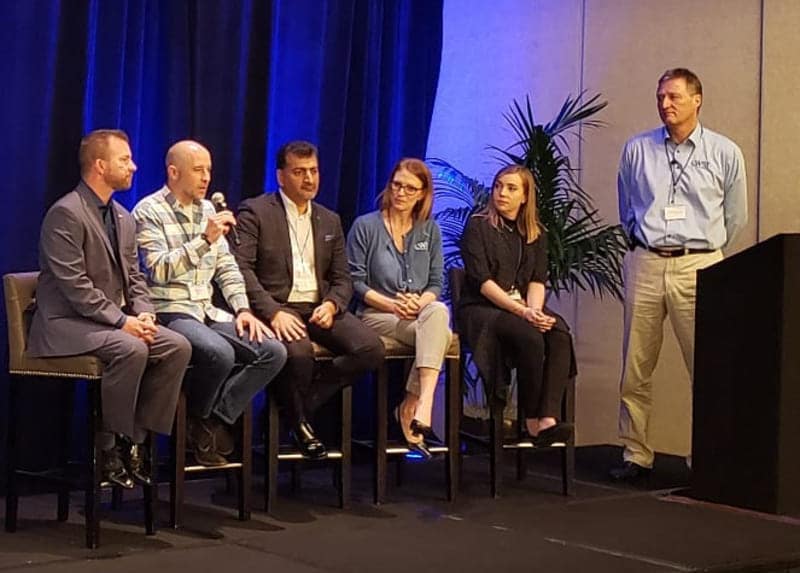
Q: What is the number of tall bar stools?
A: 5